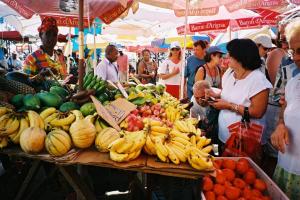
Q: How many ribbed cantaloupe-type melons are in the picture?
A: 4